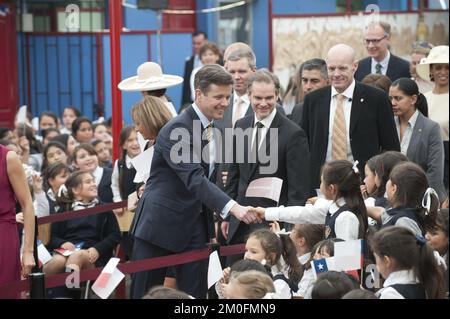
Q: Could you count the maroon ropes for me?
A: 2